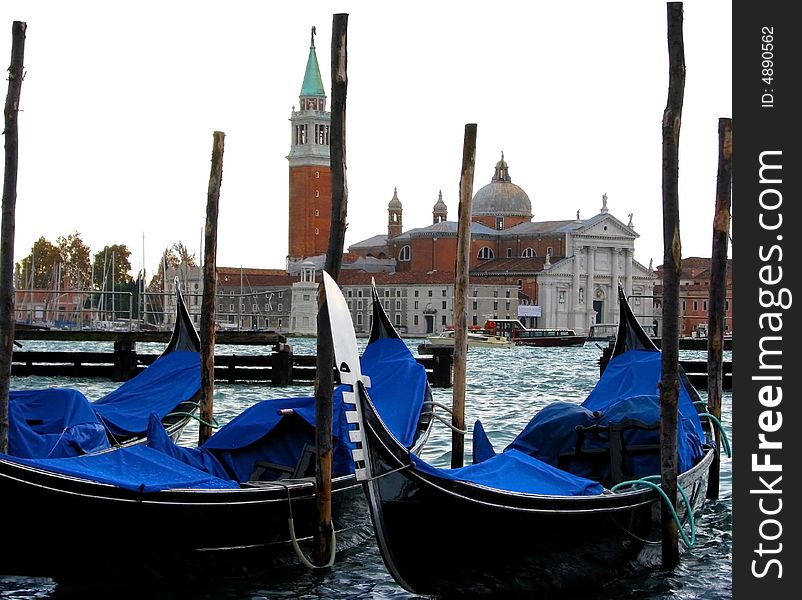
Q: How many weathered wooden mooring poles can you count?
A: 6